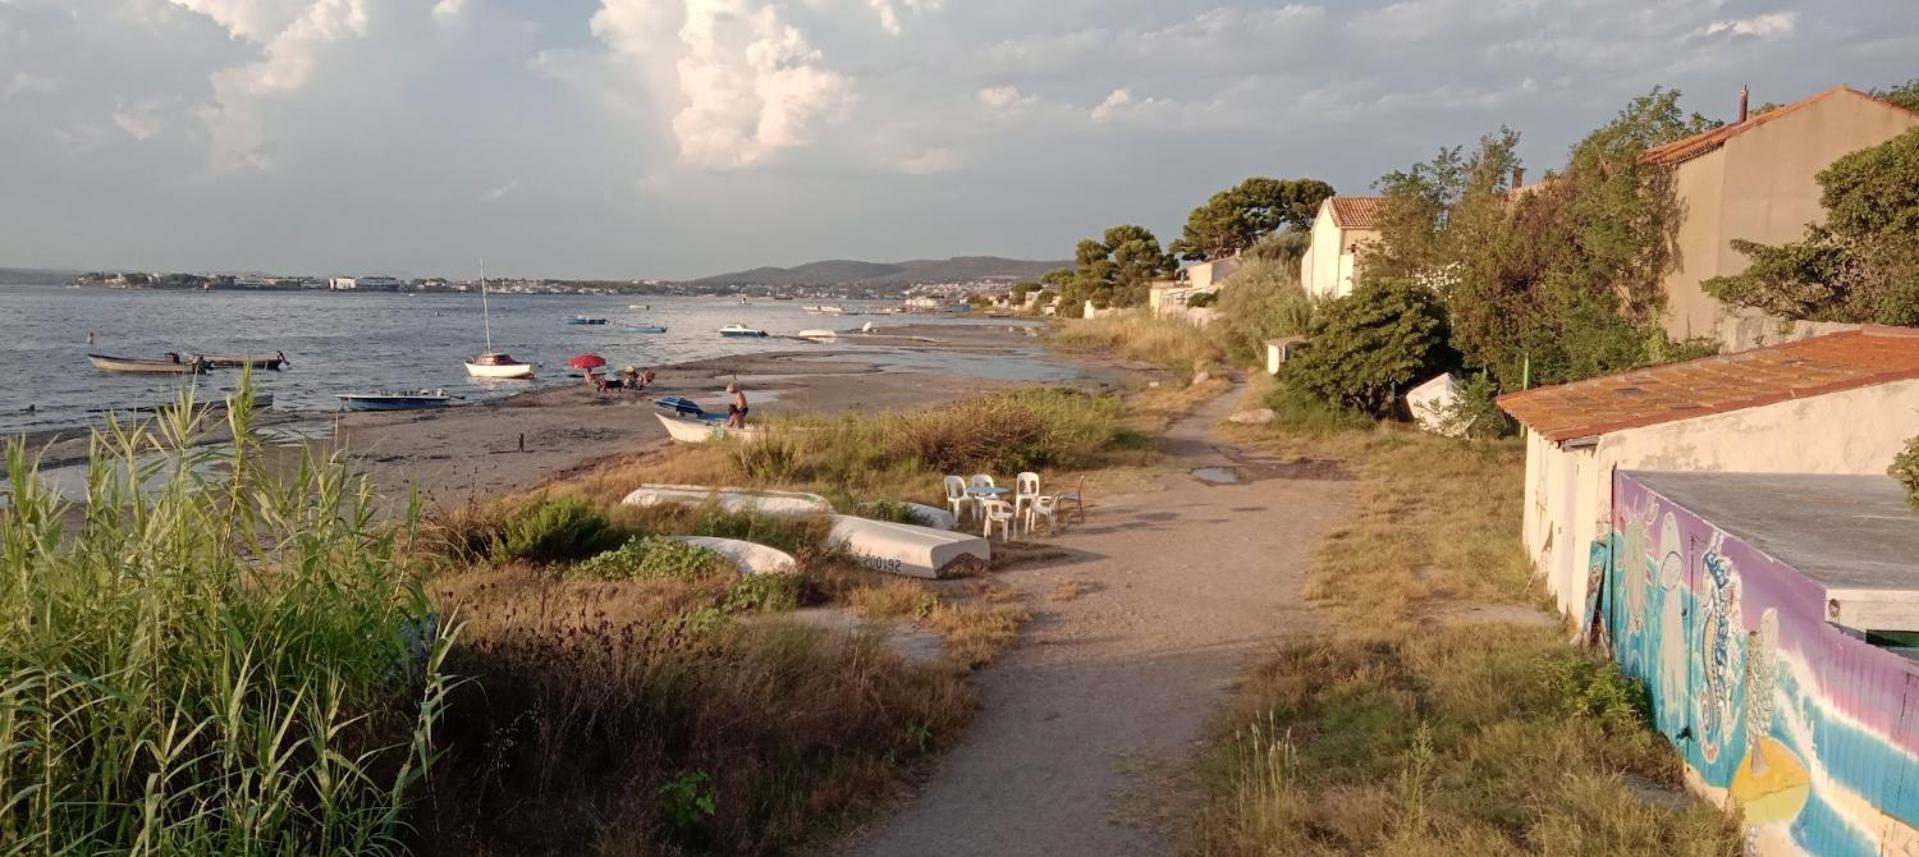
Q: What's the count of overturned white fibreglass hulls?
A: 4